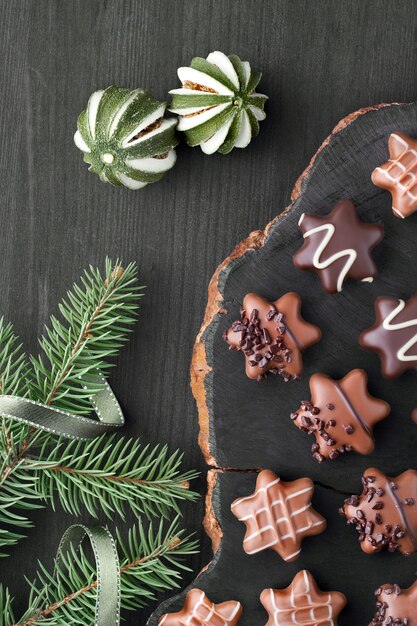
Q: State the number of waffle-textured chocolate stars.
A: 4